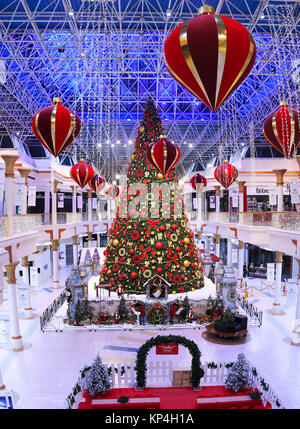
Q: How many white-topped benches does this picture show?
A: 2